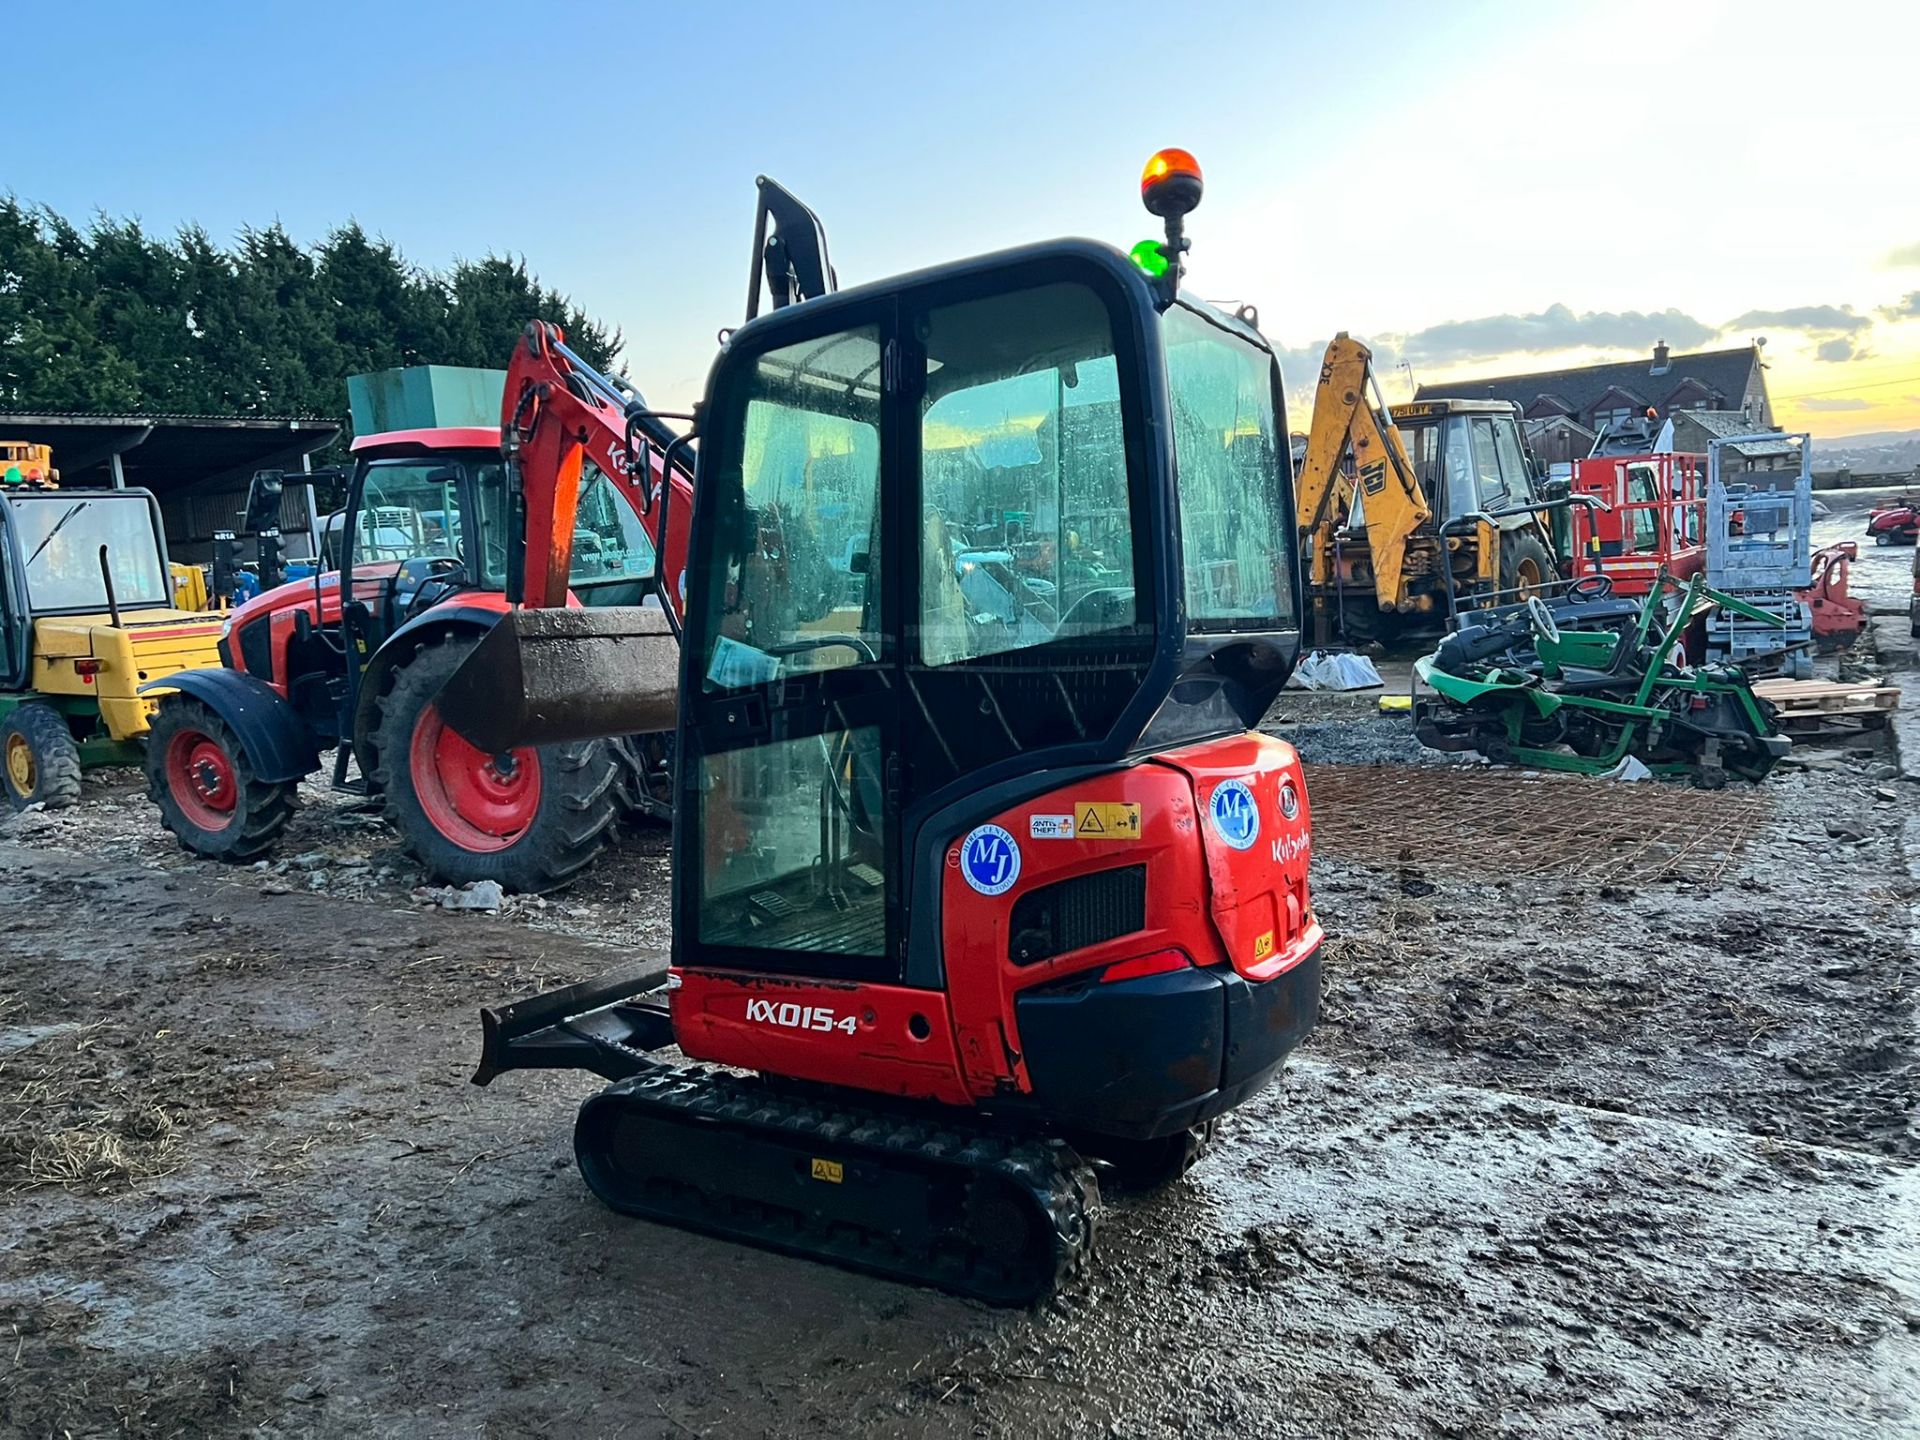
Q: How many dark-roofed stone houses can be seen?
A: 1